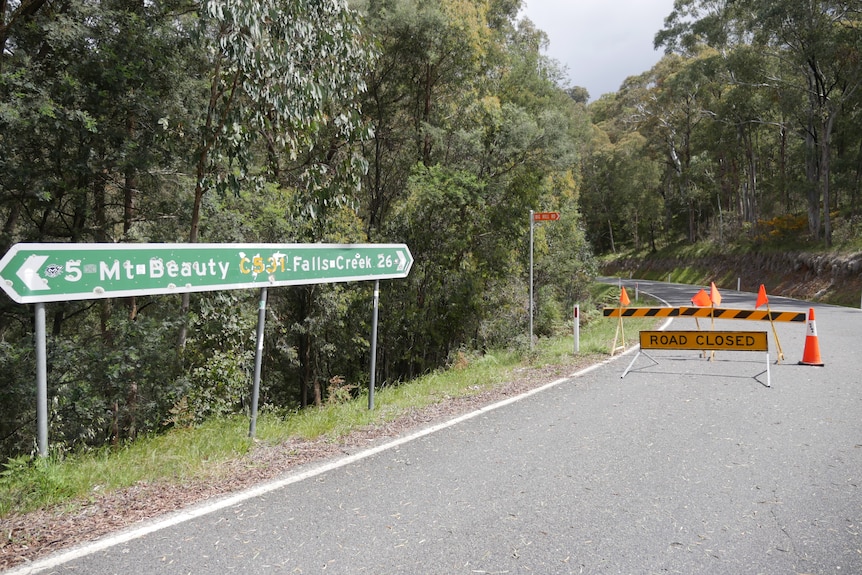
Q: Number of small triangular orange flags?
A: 4